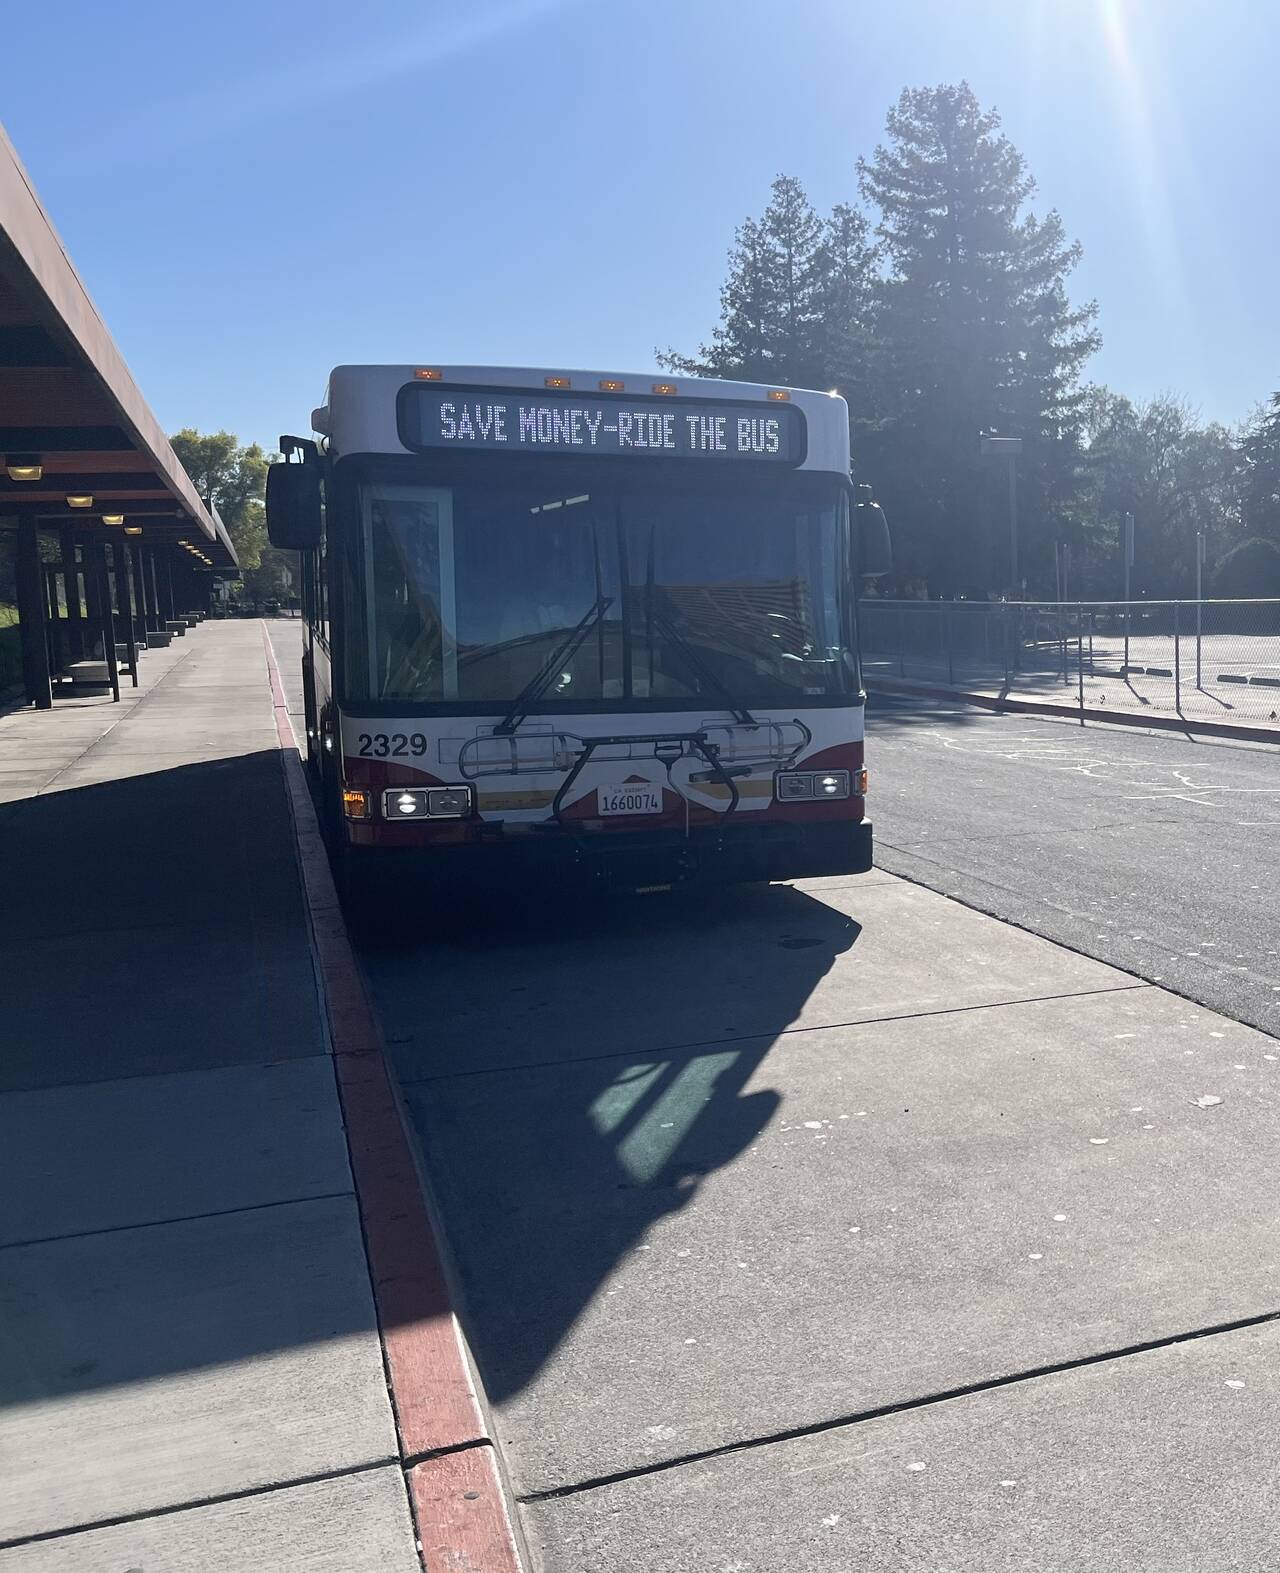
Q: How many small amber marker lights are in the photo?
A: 5